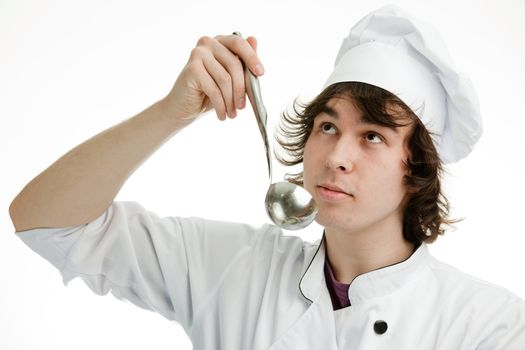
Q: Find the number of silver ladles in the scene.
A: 1